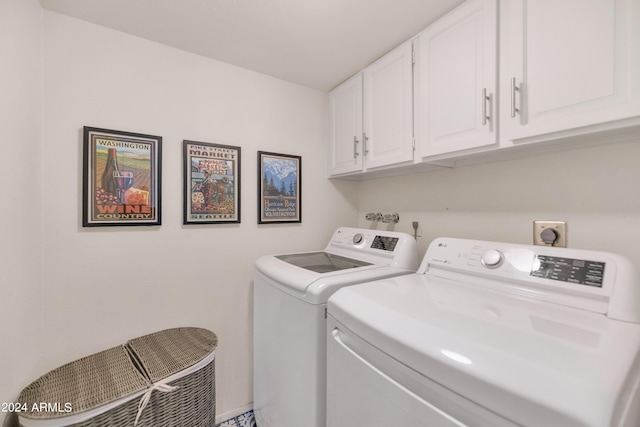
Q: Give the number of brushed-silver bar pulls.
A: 4